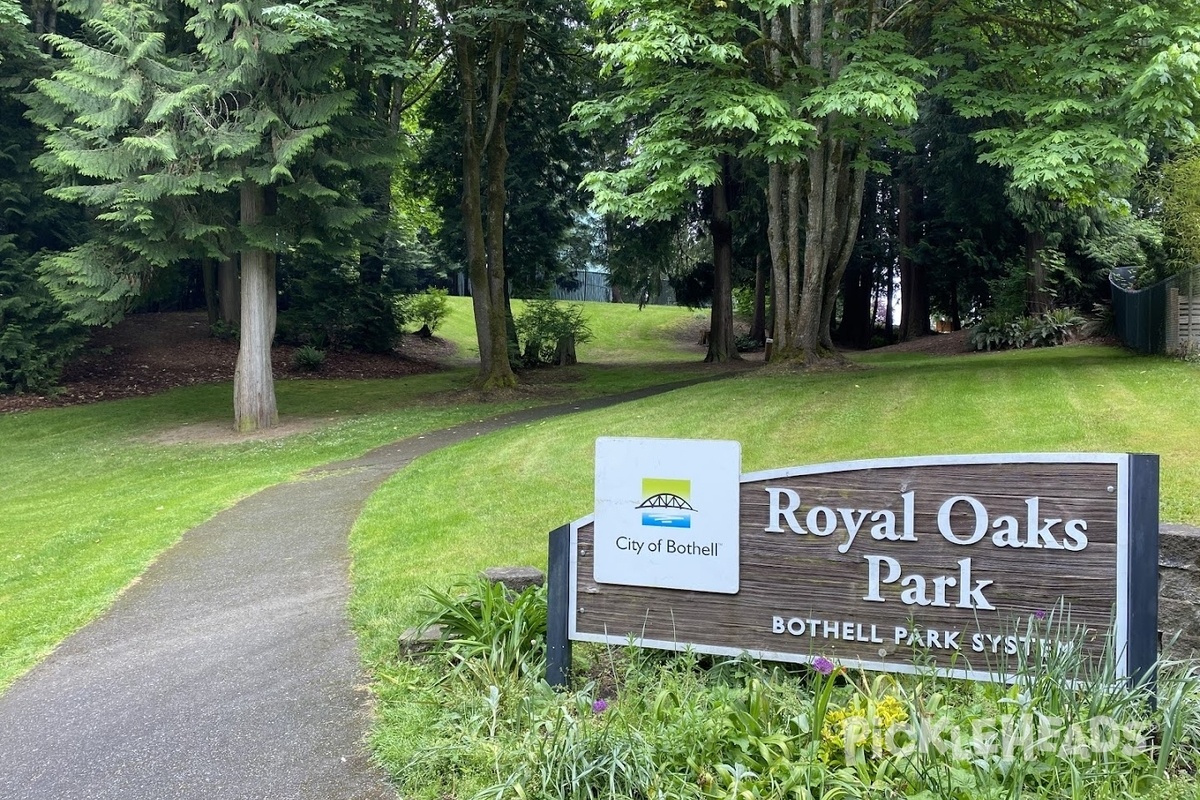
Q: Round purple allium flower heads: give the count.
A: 3